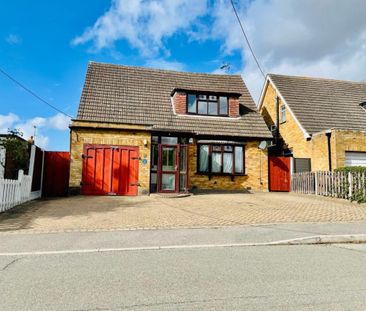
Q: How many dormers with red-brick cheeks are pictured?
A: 1